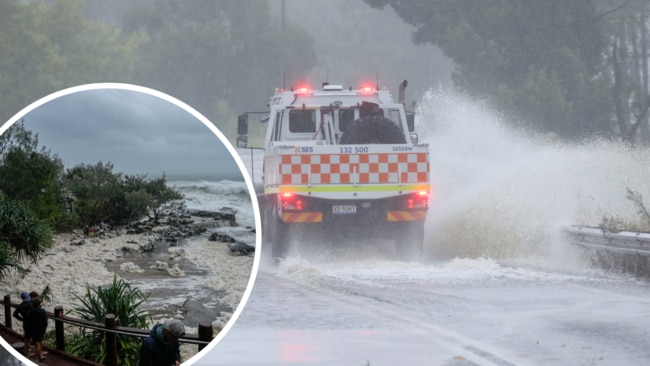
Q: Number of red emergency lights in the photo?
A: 4